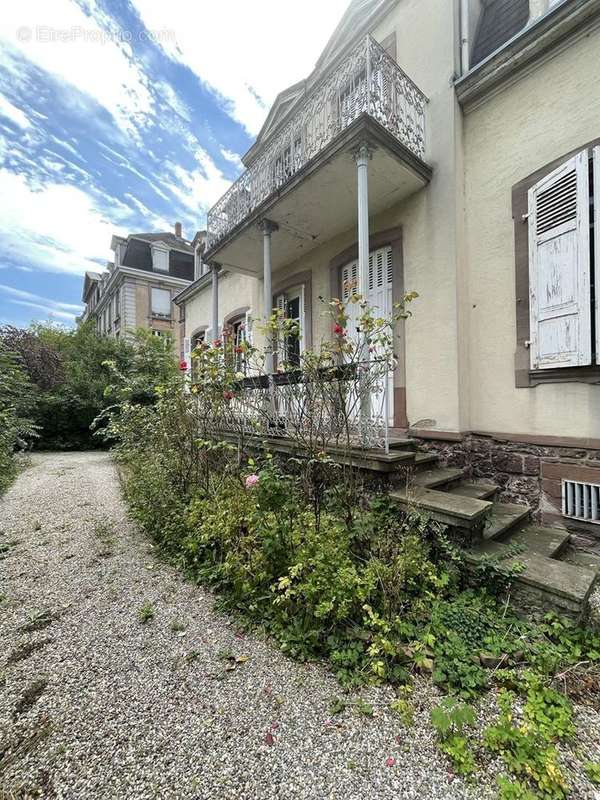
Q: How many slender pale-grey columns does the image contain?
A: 3